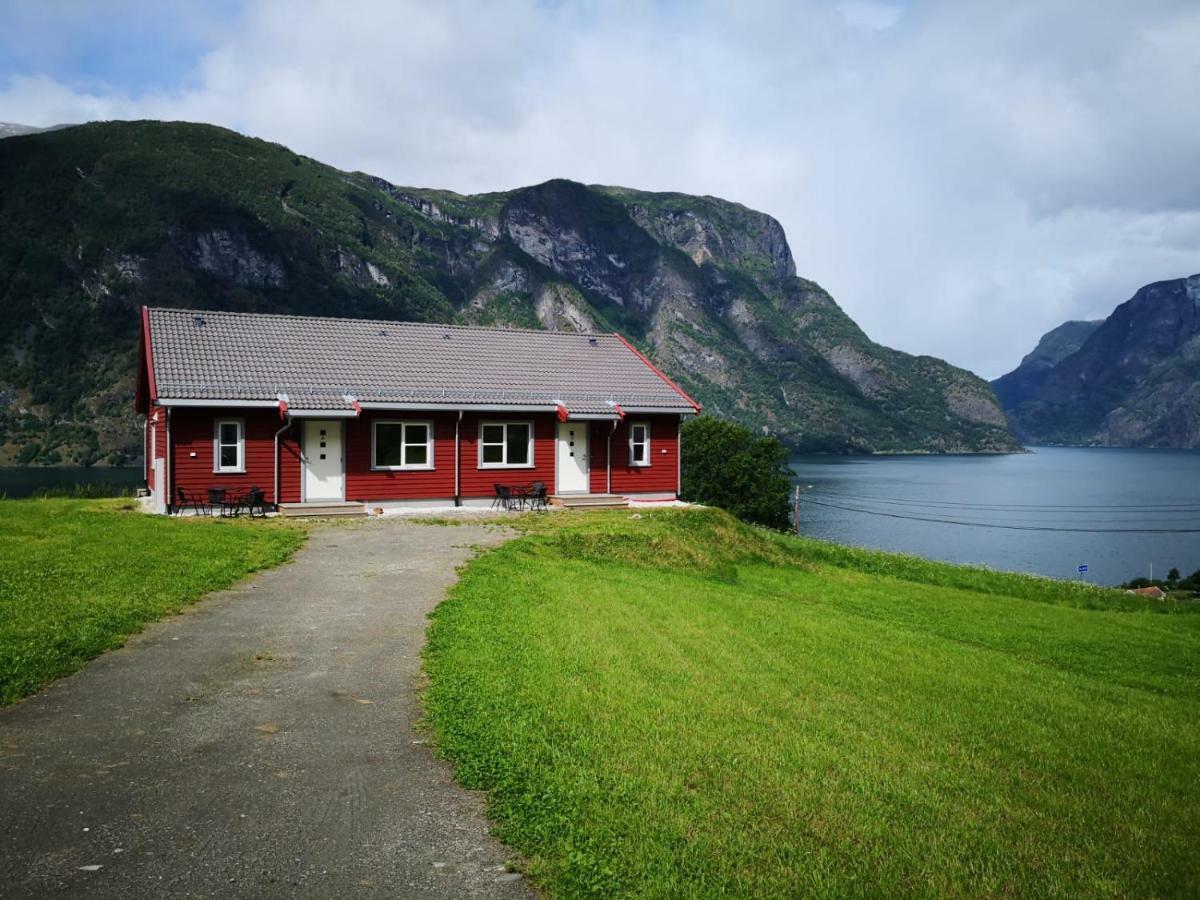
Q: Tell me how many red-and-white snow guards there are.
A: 4